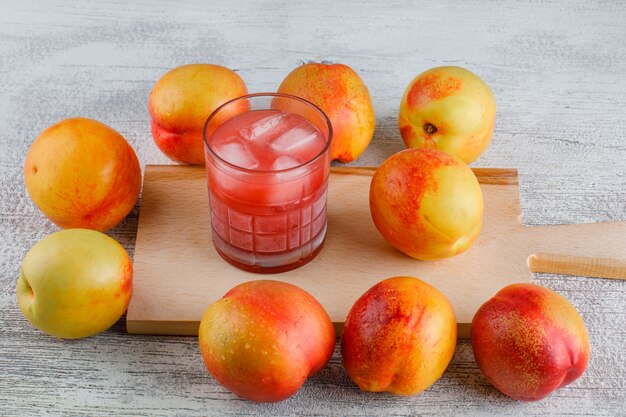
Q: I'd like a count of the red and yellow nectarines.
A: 9